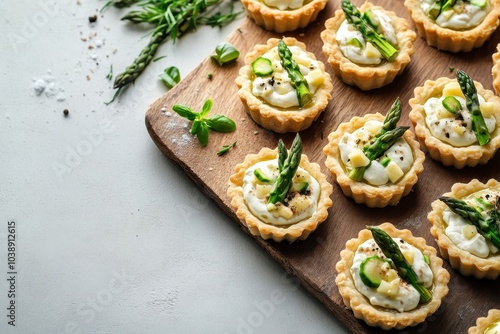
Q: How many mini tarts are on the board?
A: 11